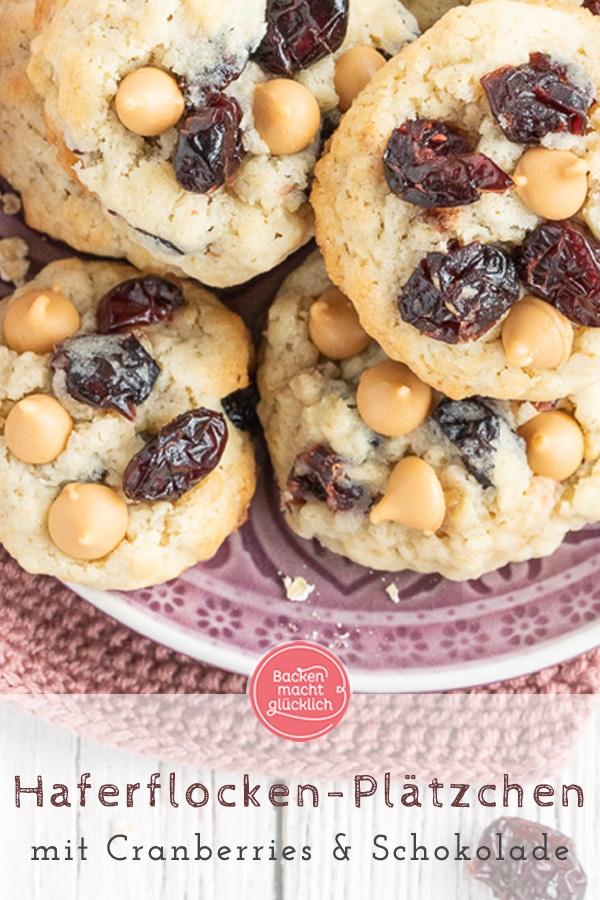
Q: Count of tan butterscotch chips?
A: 12